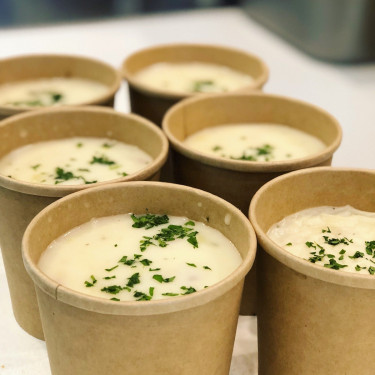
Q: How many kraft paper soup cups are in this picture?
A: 6